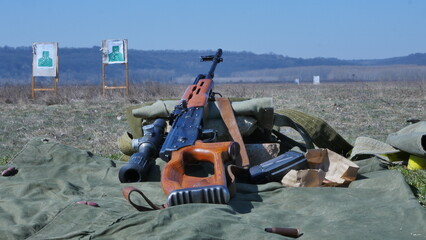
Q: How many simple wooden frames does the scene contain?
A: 2